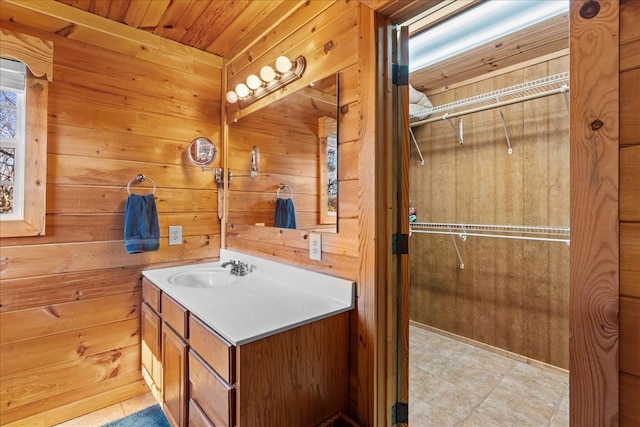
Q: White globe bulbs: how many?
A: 5